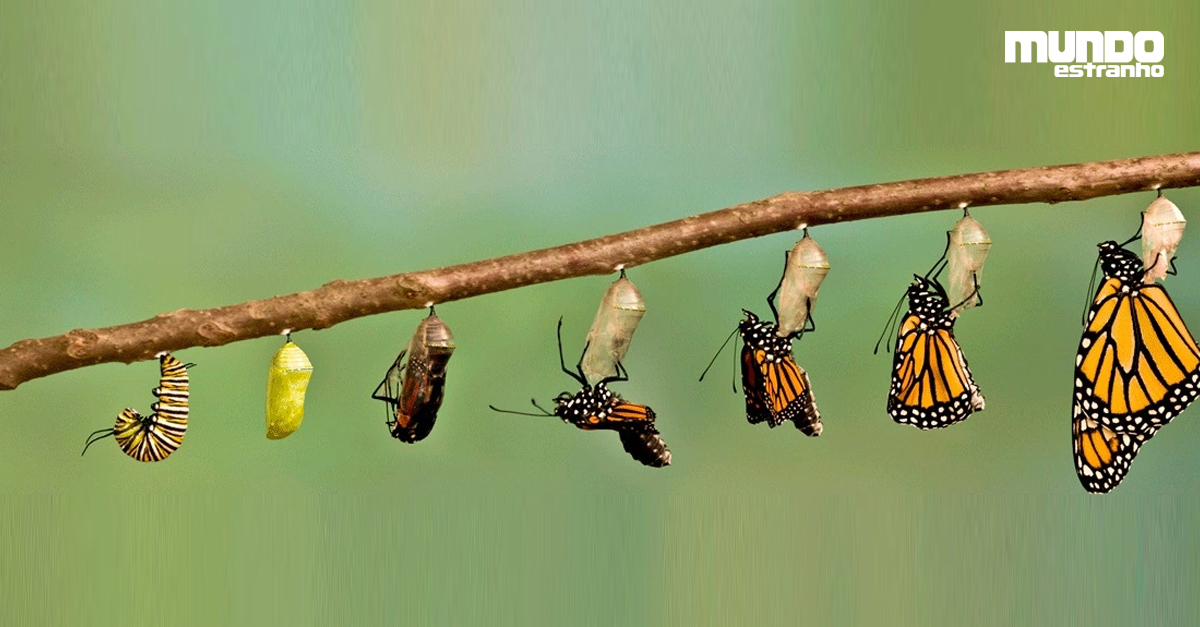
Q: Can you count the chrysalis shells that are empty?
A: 4